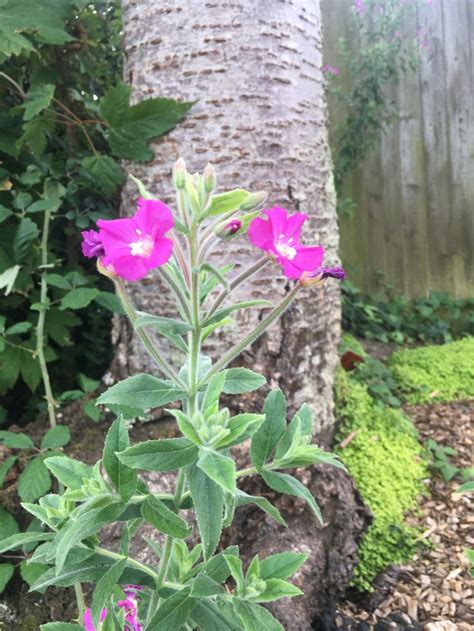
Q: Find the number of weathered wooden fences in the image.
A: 1